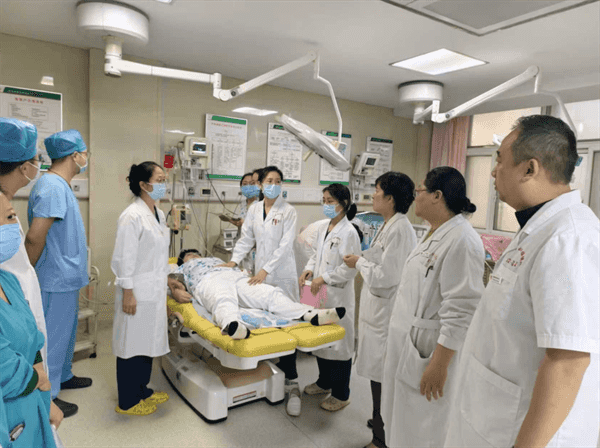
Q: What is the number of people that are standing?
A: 11